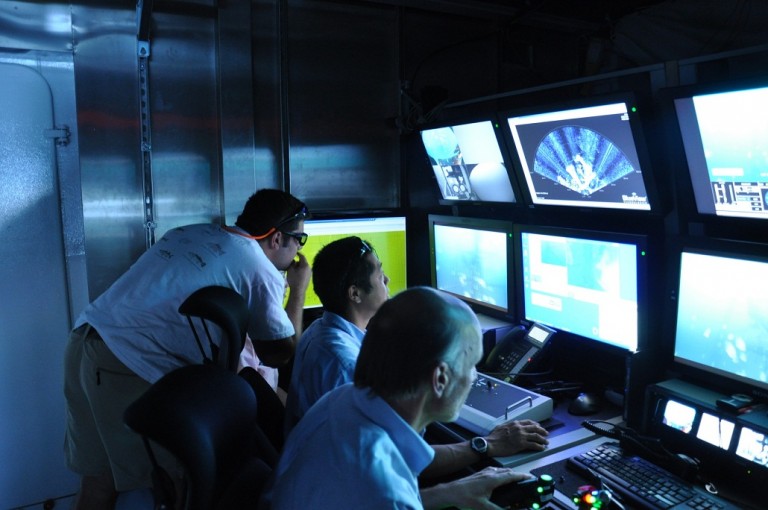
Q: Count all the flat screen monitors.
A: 7